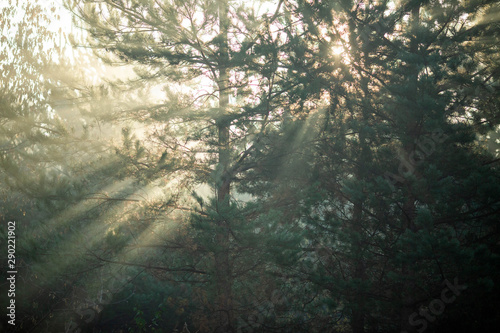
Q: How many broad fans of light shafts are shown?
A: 2